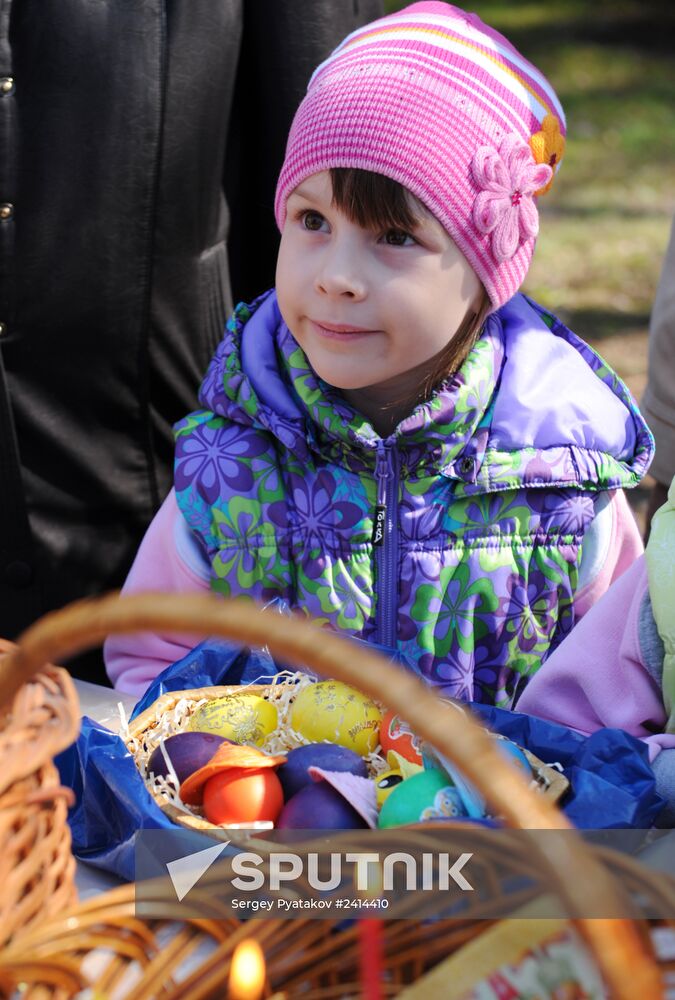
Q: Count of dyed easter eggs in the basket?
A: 10